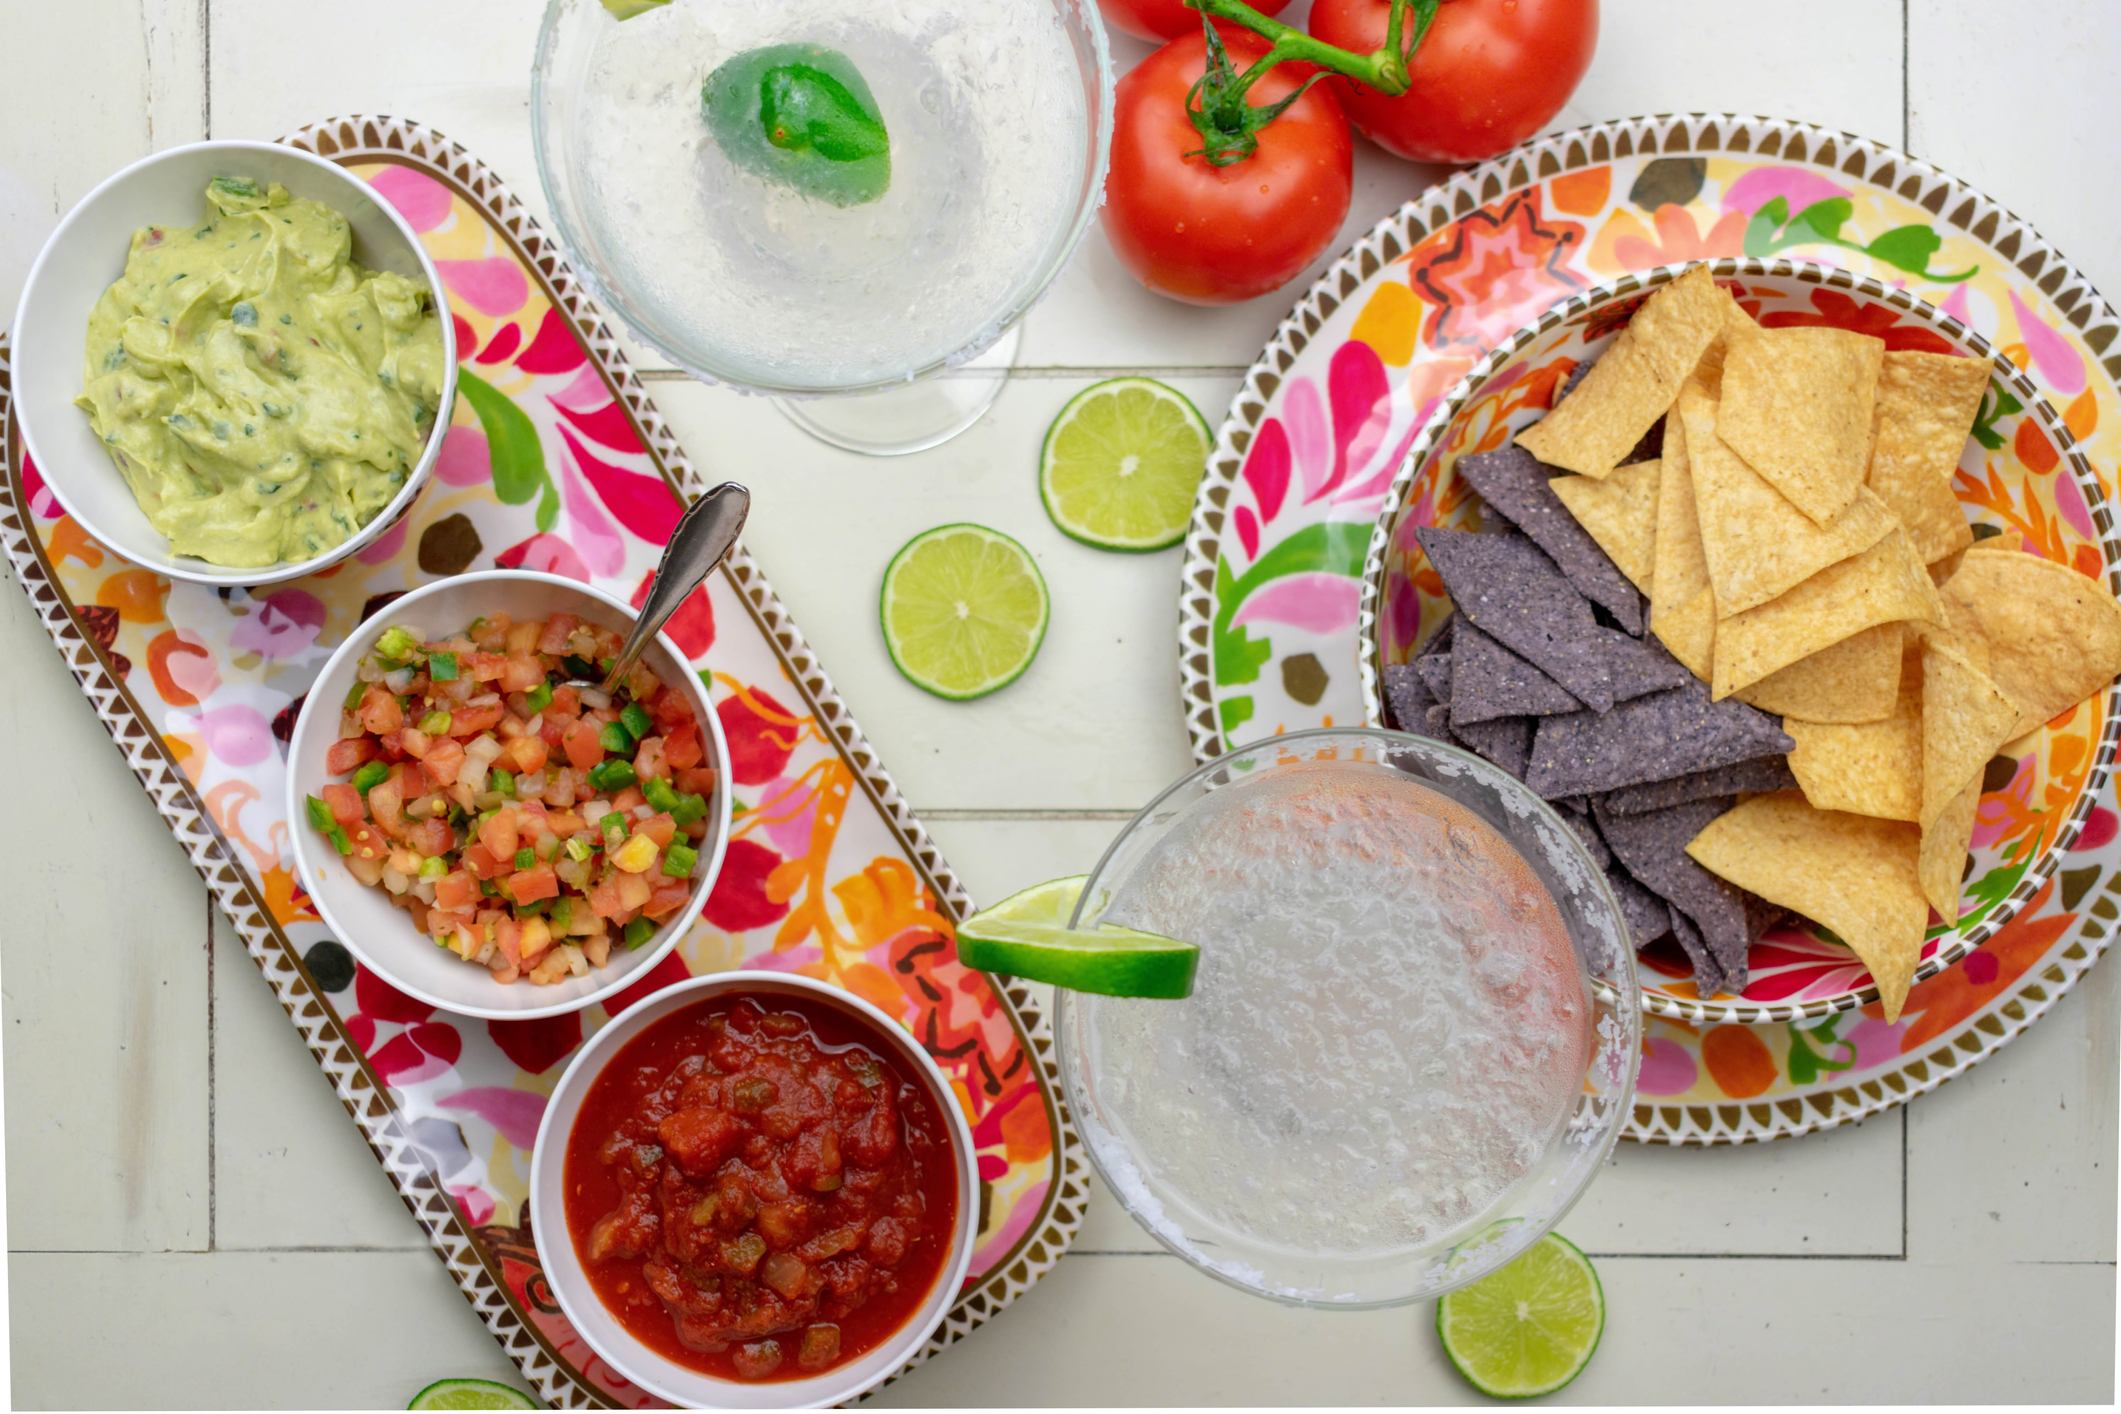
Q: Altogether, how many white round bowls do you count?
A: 3